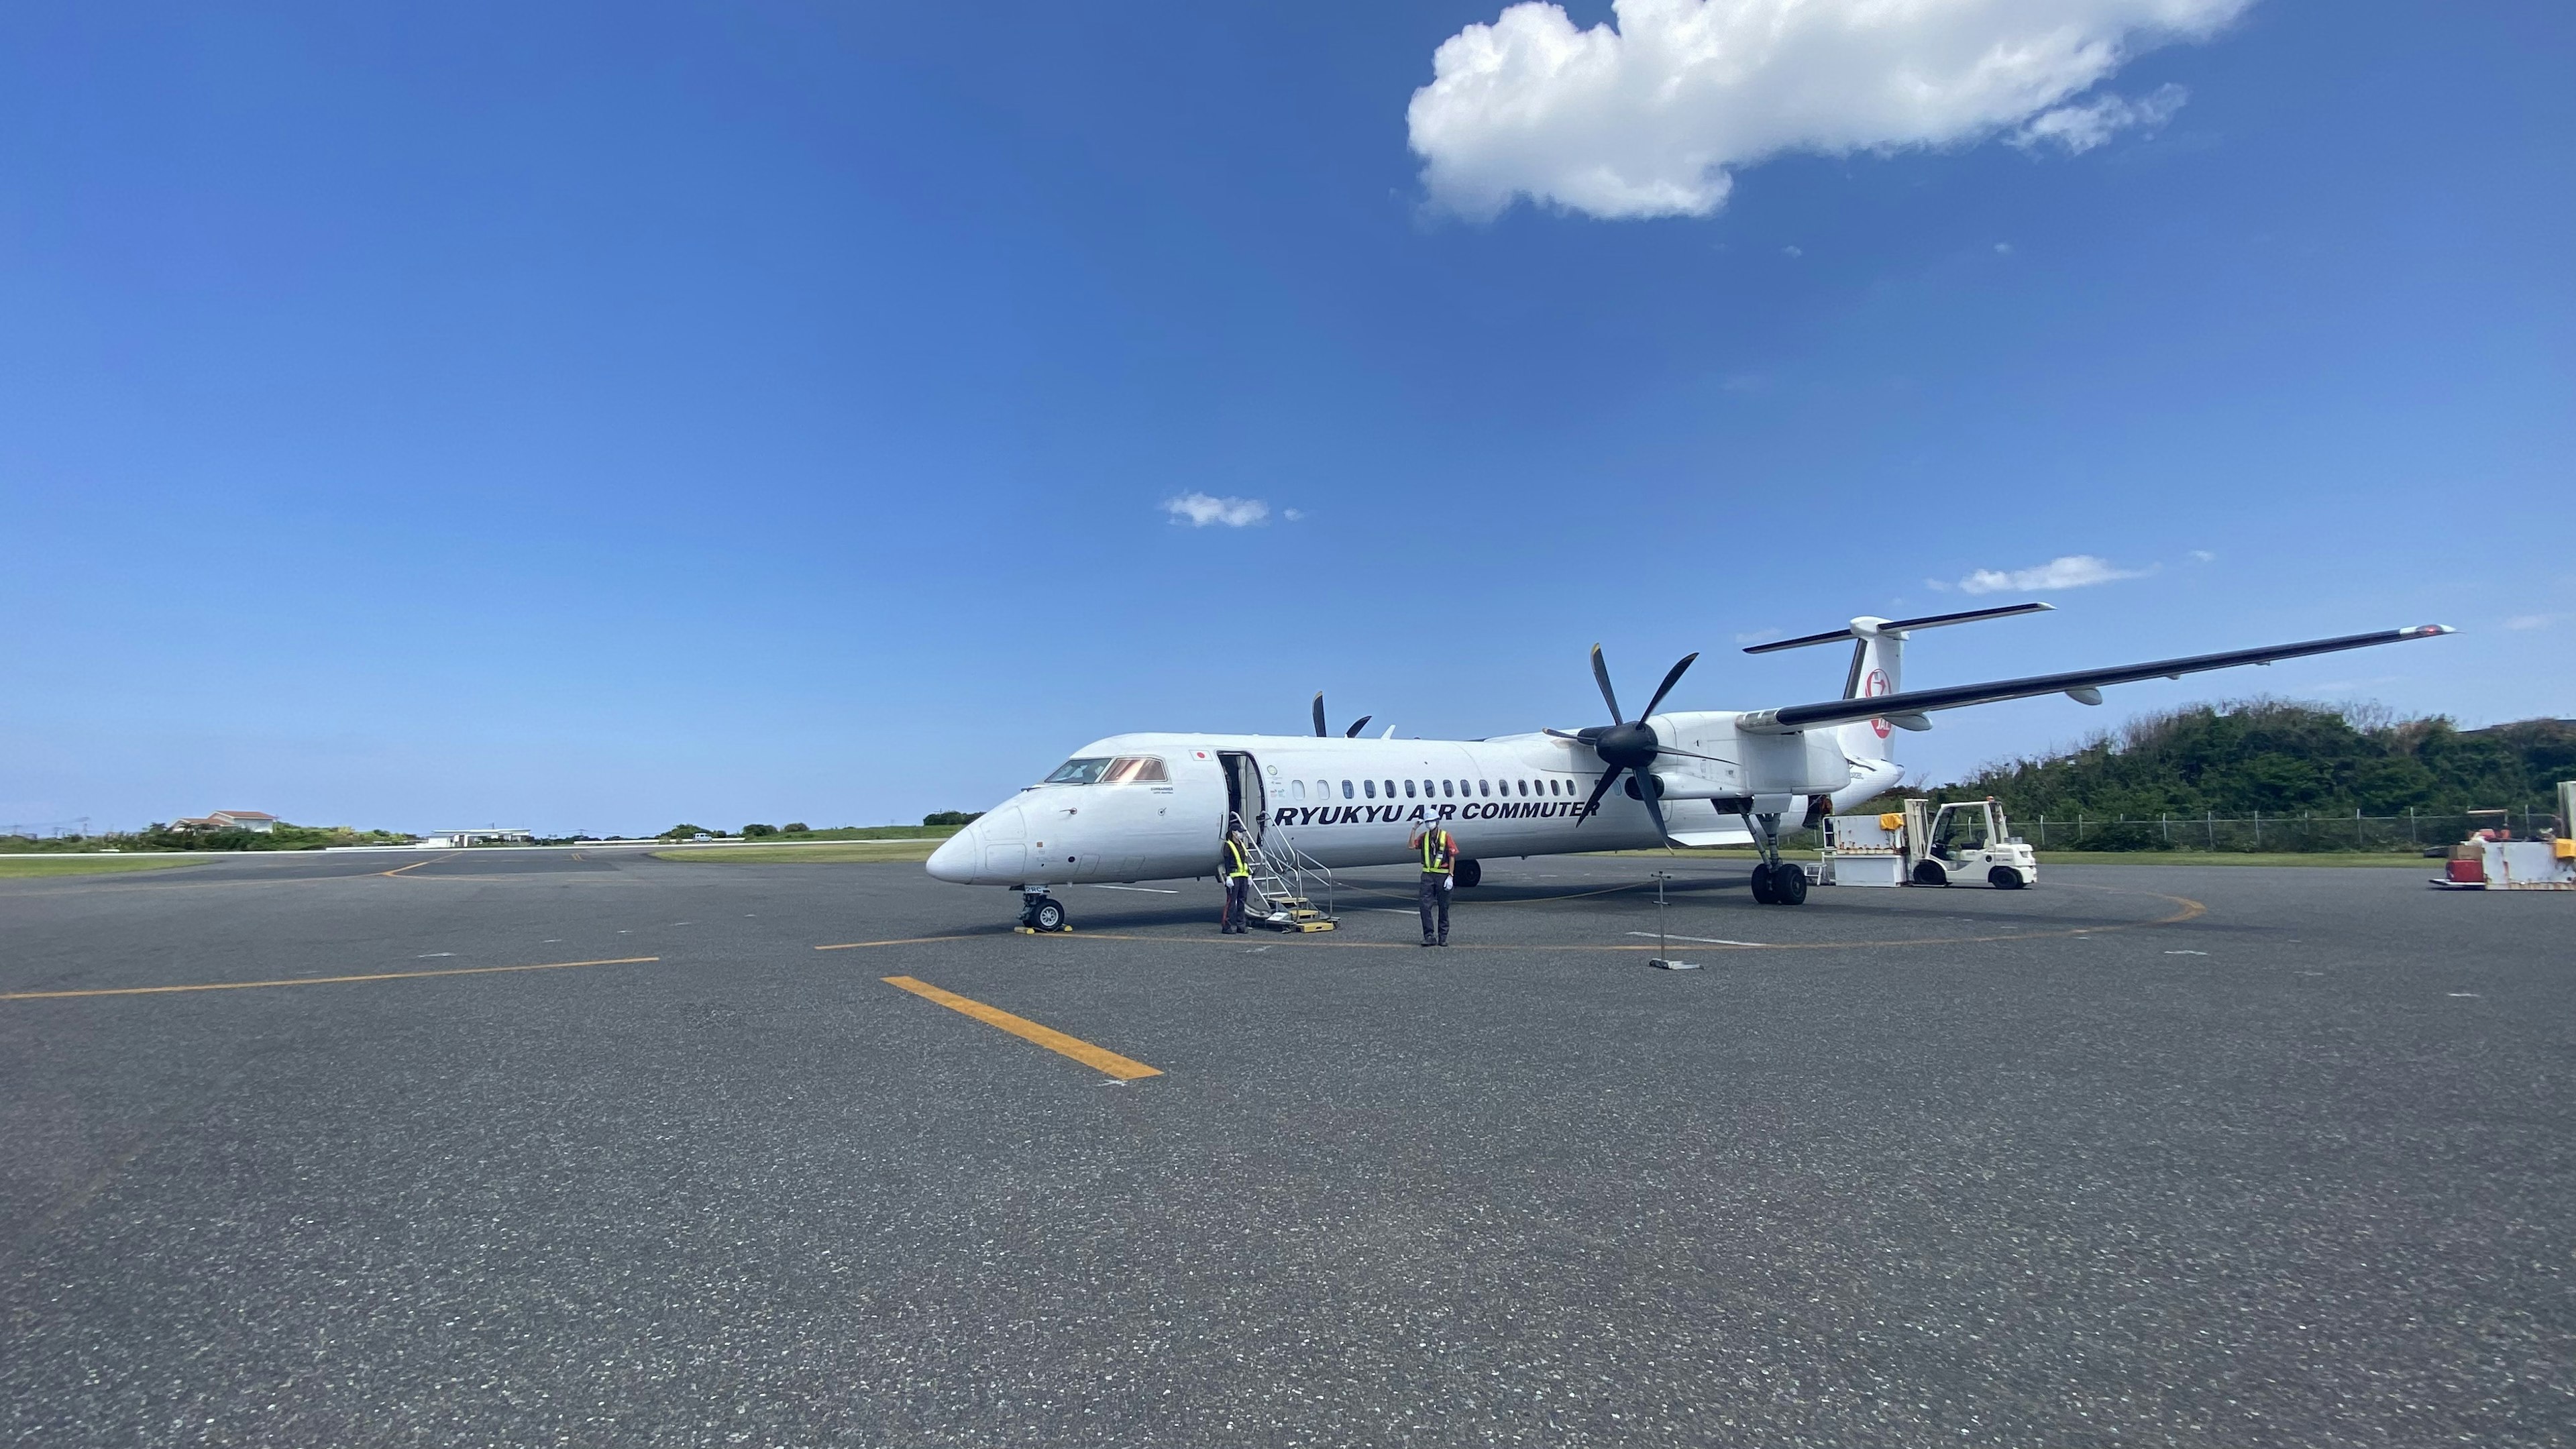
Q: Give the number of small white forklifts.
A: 1